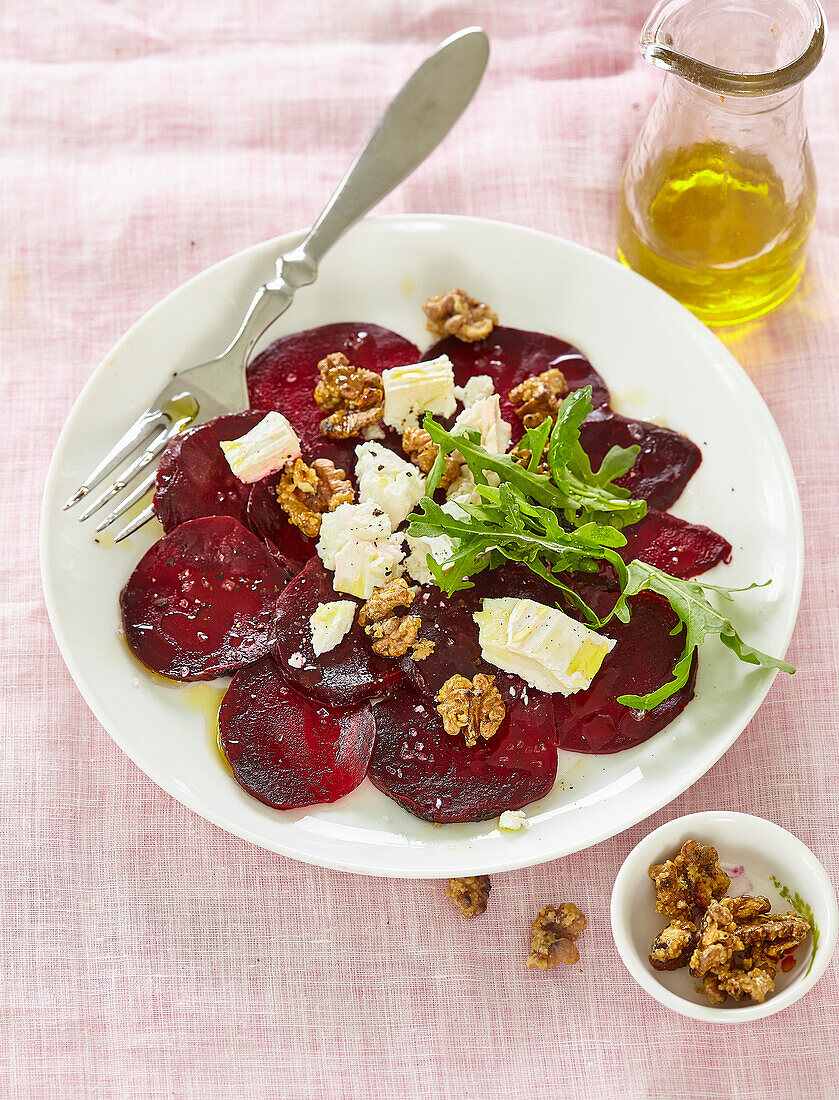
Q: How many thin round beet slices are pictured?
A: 12